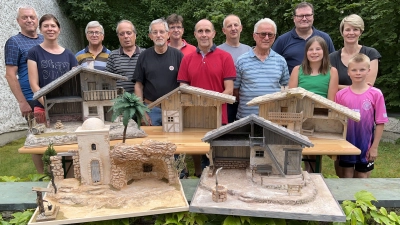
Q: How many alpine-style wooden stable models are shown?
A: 4